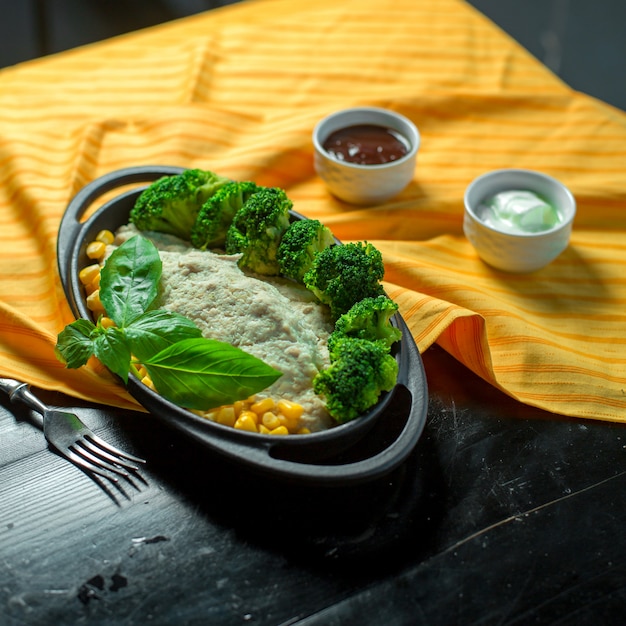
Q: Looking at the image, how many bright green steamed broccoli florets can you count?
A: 7